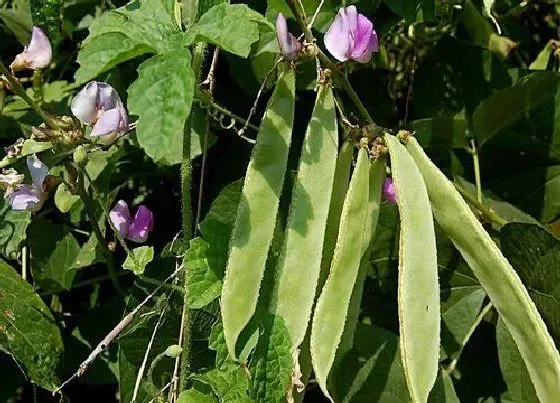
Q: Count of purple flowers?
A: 7